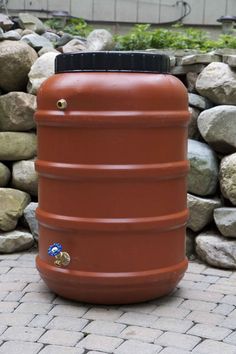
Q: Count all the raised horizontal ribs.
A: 4